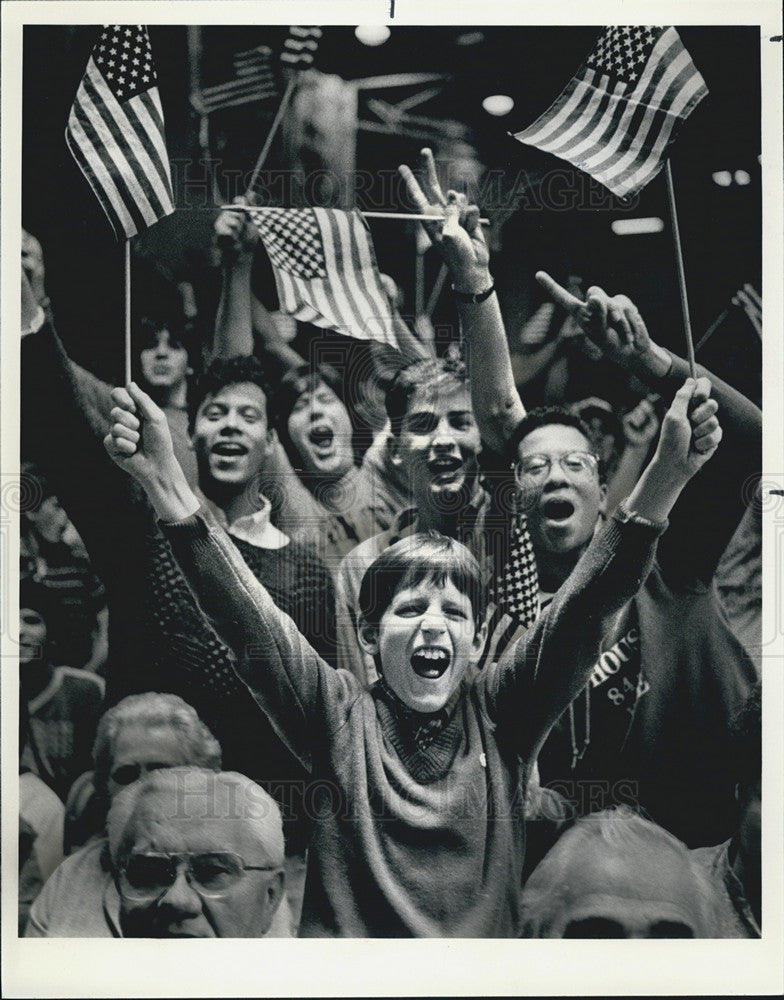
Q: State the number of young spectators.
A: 6